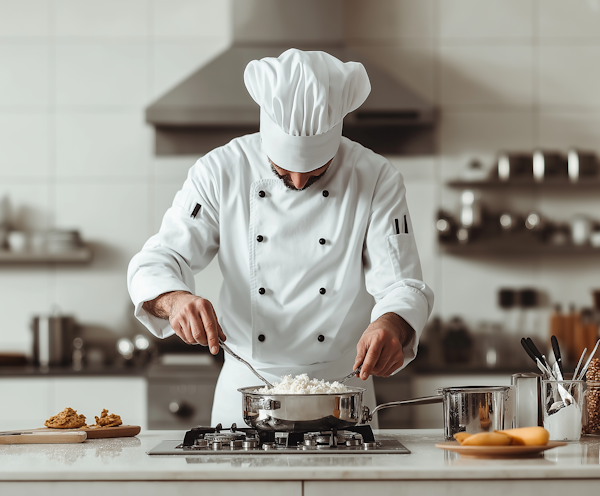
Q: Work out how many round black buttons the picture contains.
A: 8